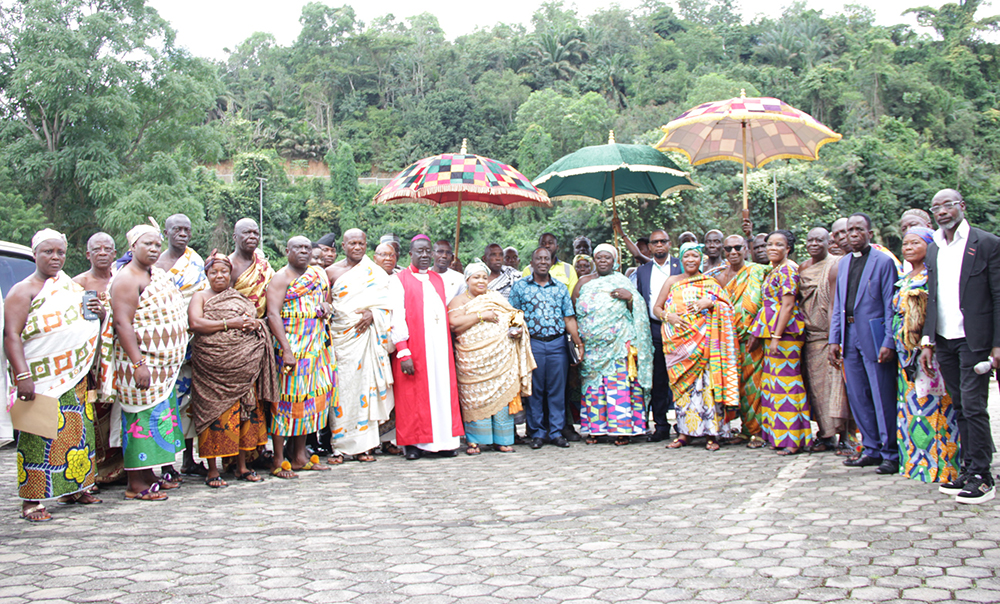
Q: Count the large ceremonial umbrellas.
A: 3